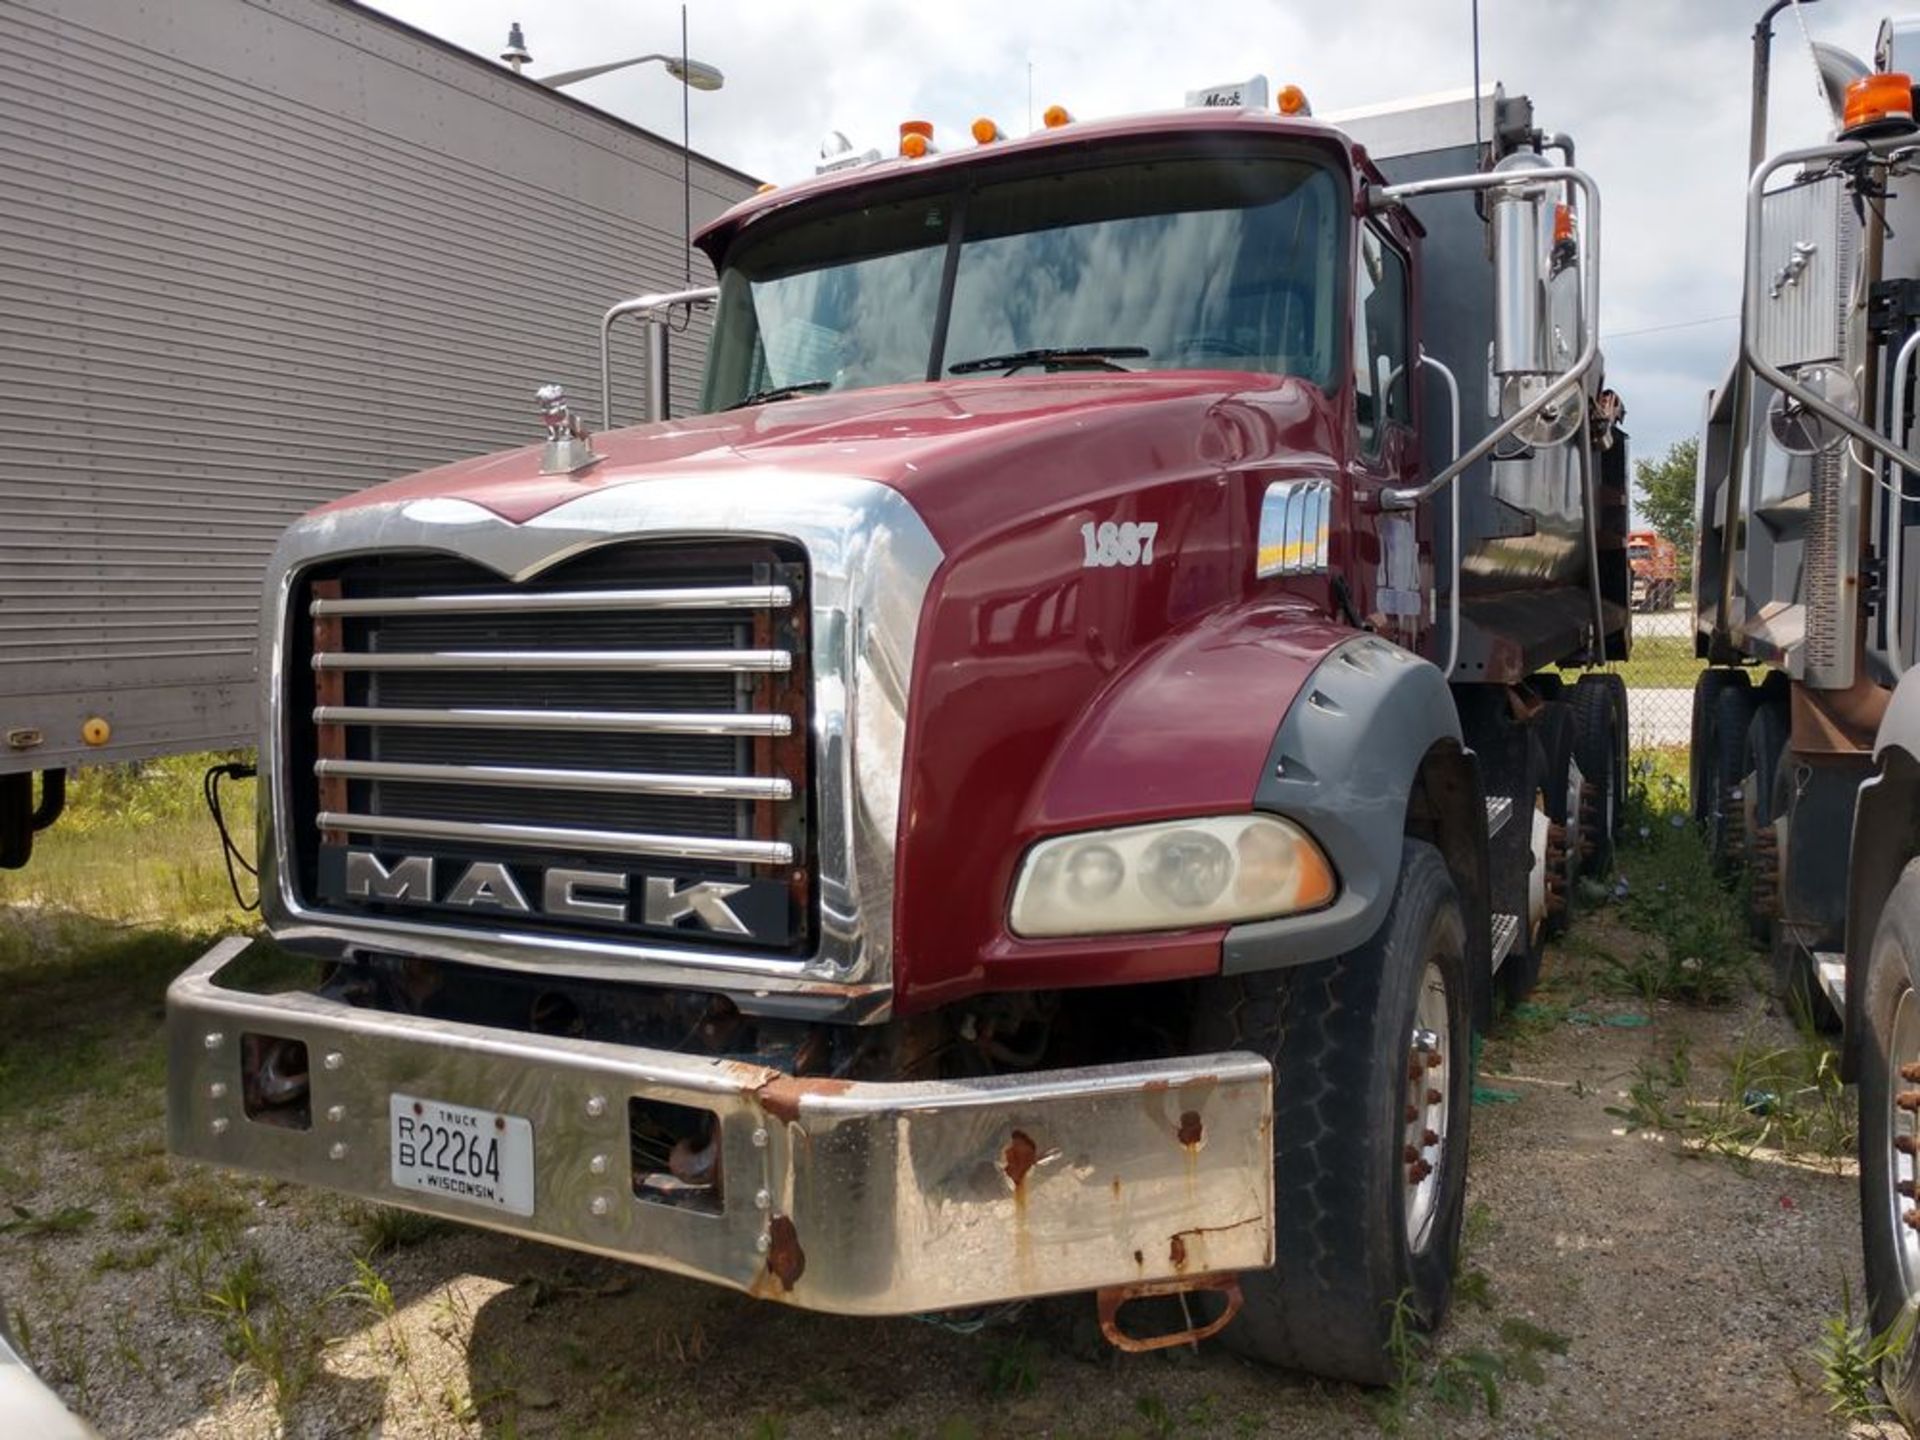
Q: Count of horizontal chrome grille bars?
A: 5